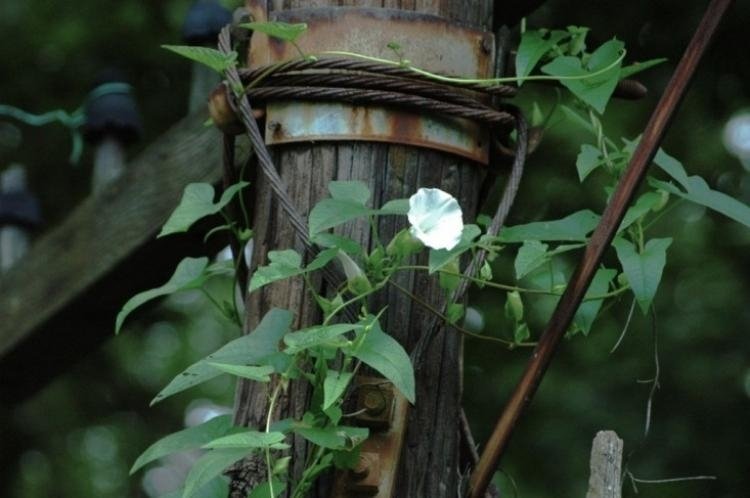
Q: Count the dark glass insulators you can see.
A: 3